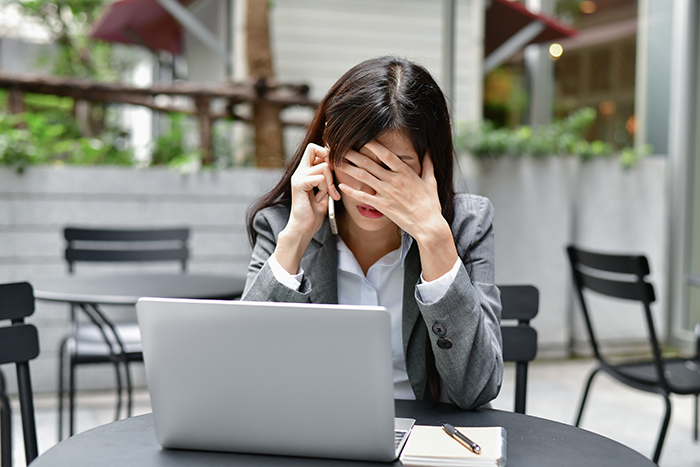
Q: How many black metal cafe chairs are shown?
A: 4